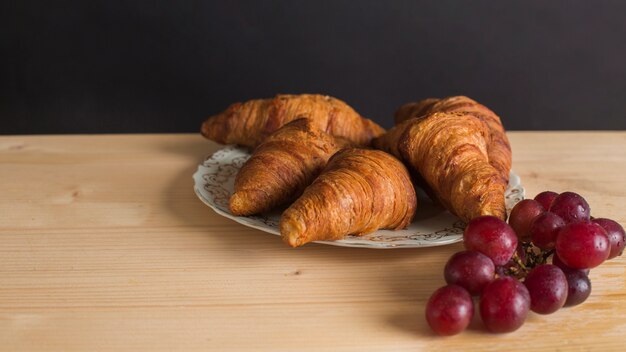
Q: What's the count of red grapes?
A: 13